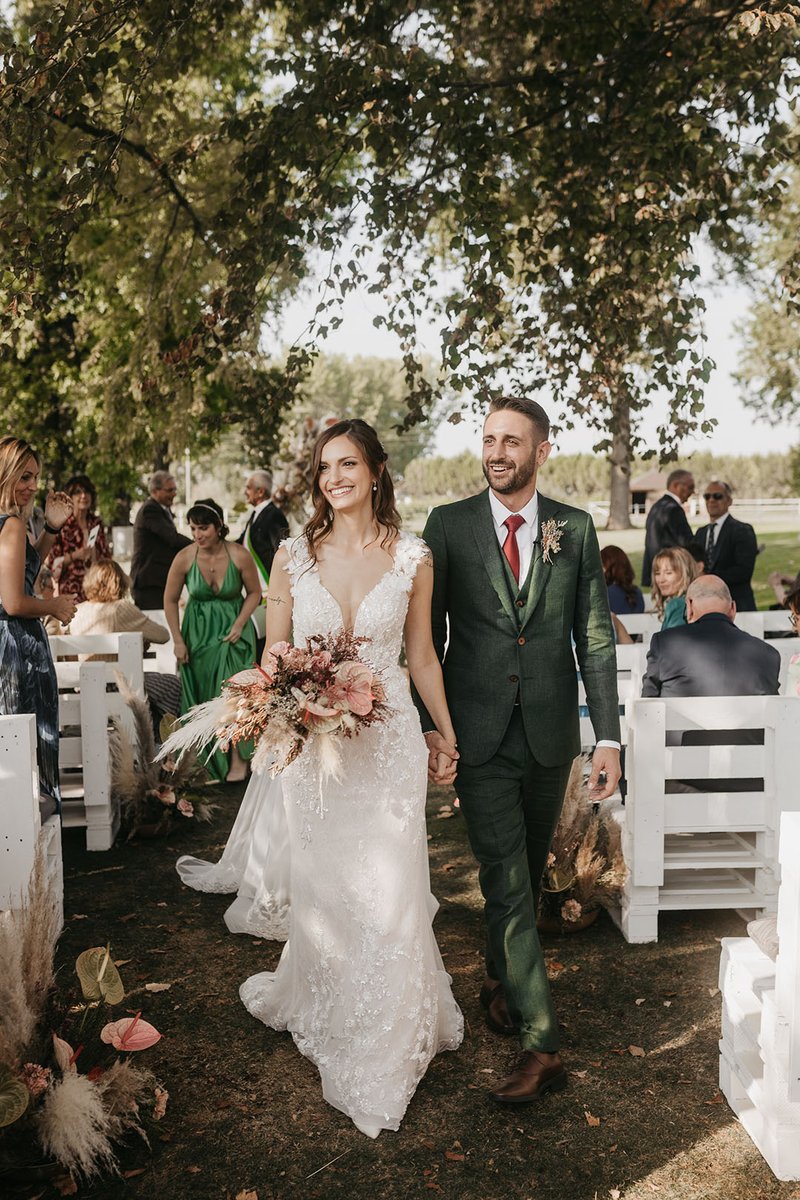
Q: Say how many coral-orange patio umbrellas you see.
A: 0